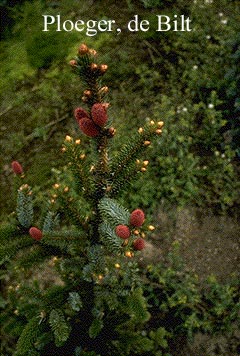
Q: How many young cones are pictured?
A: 8